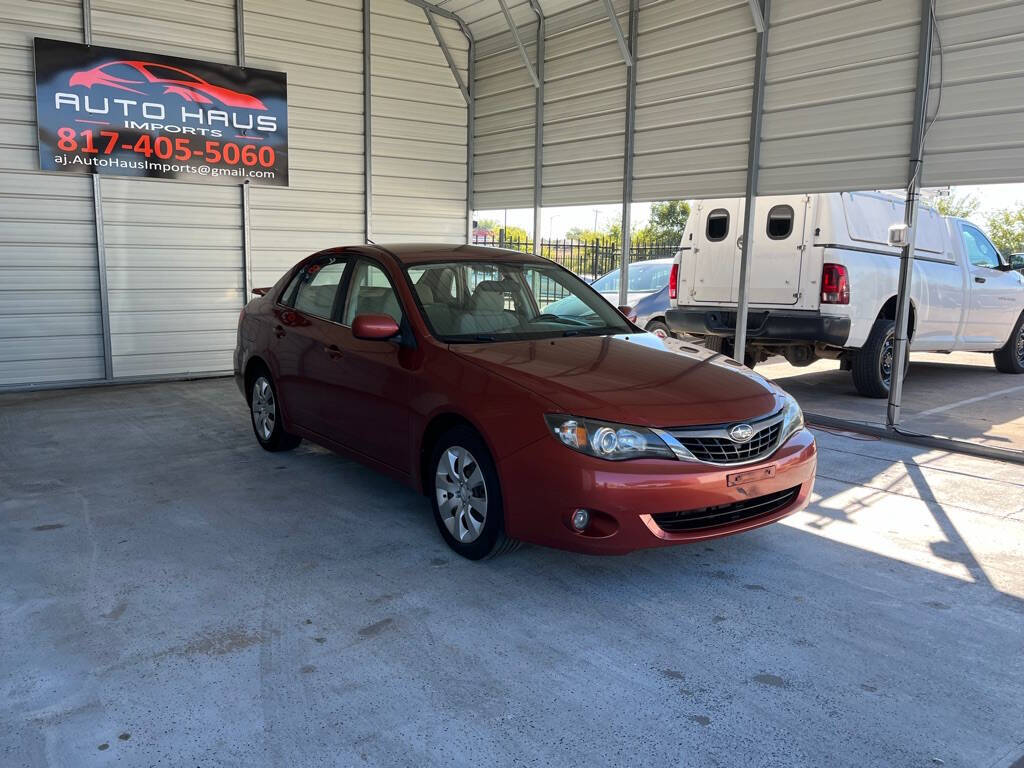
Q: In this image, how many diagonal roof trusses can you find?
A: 4